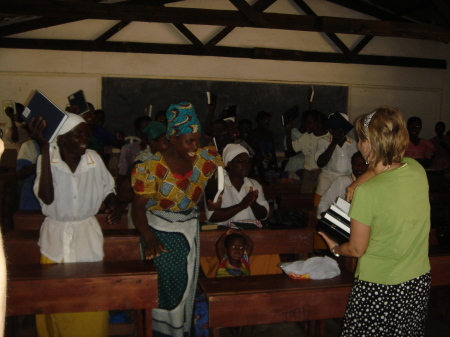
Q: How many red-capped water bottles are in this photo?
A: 0